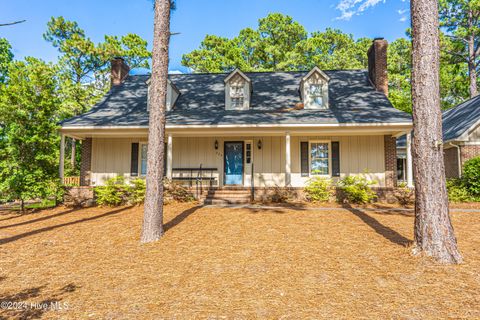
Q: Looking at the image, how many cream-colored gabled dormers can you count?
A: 3